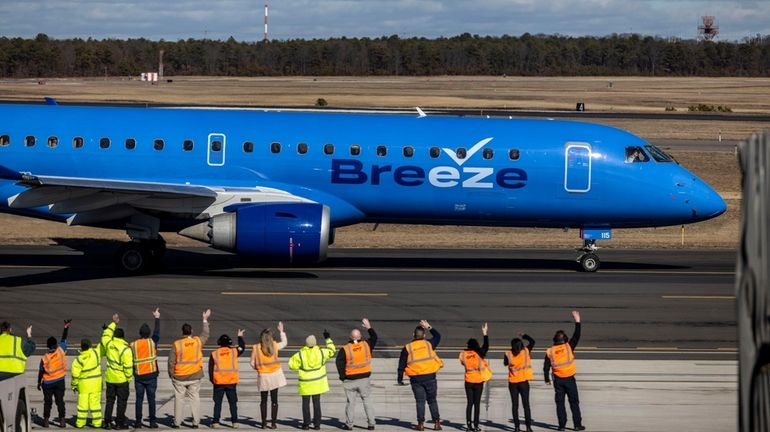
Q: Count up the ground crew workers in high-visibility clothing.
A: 14